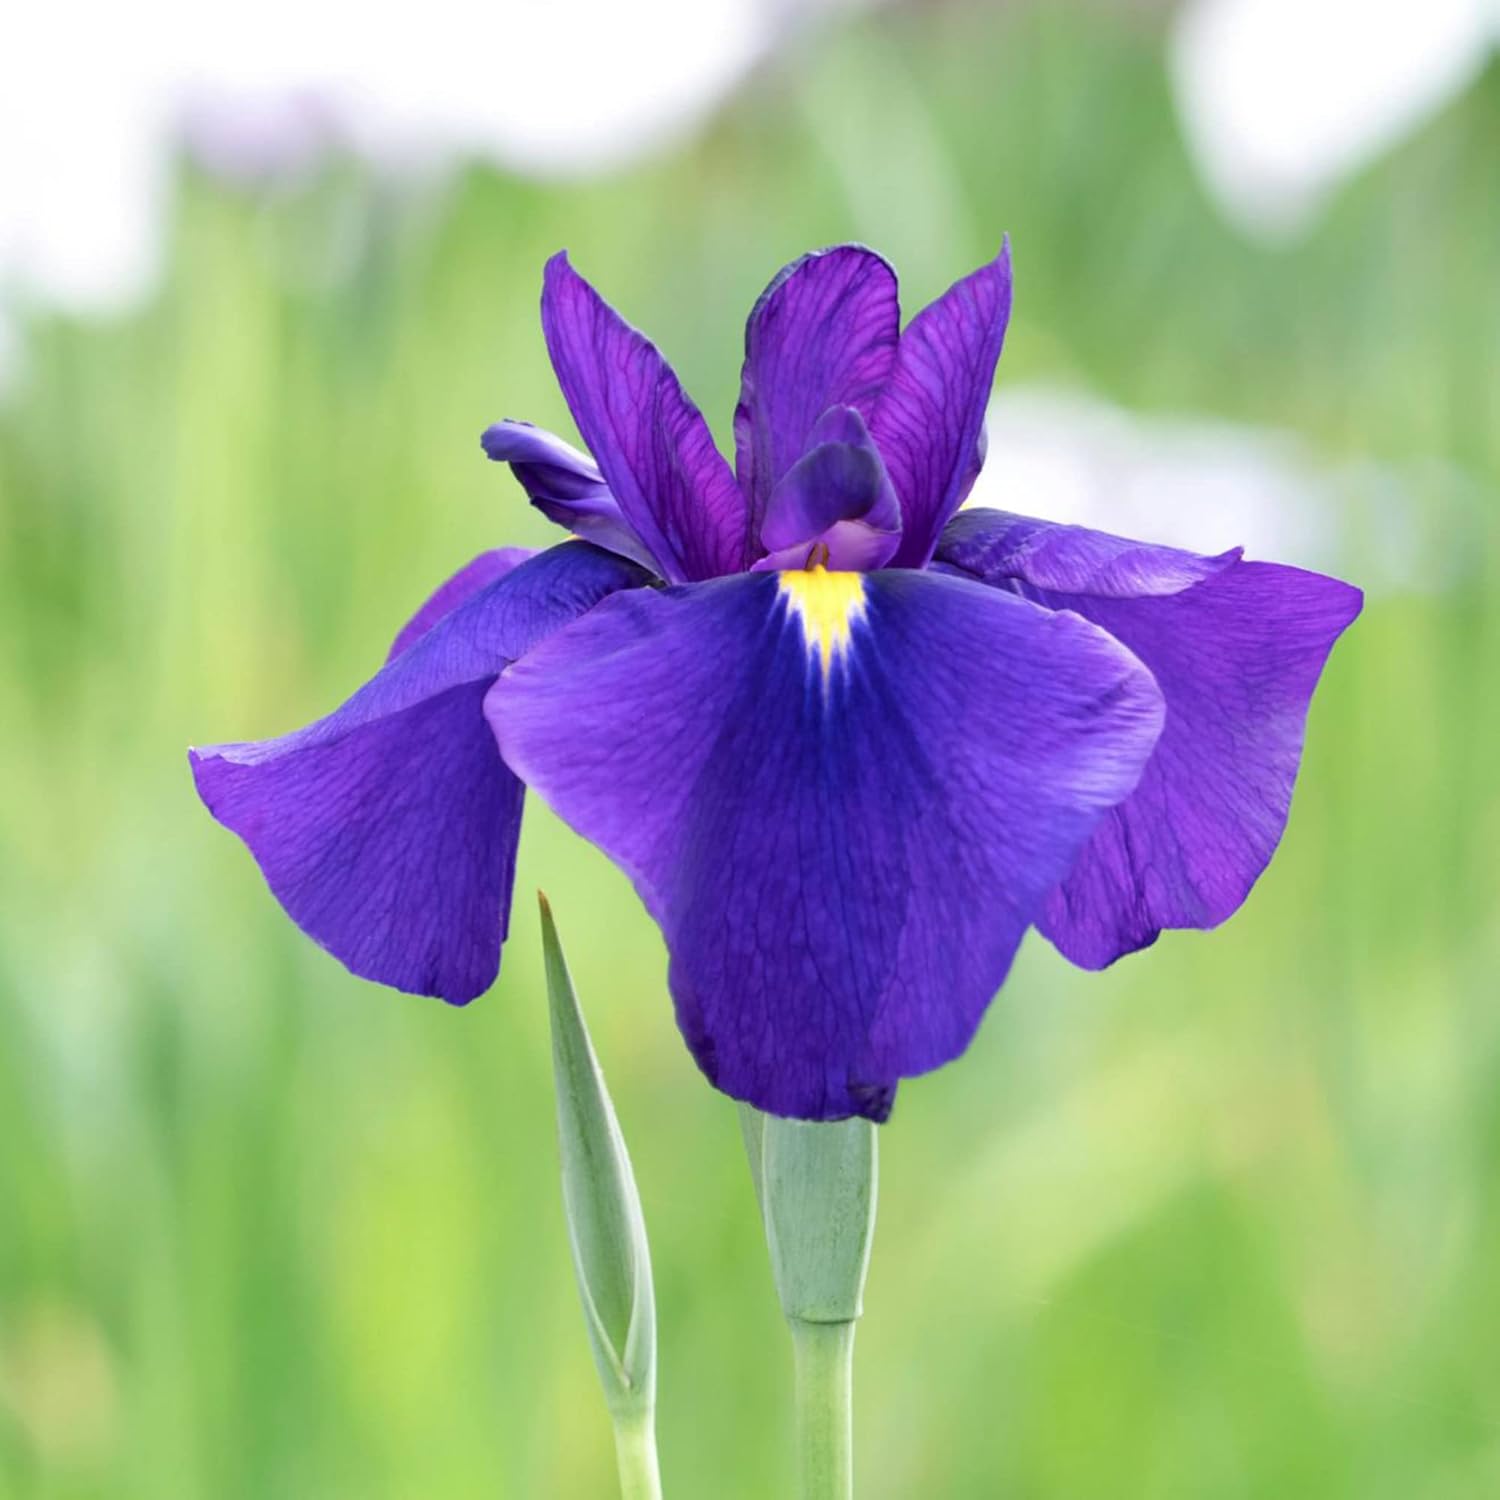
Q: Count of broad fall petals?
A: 3